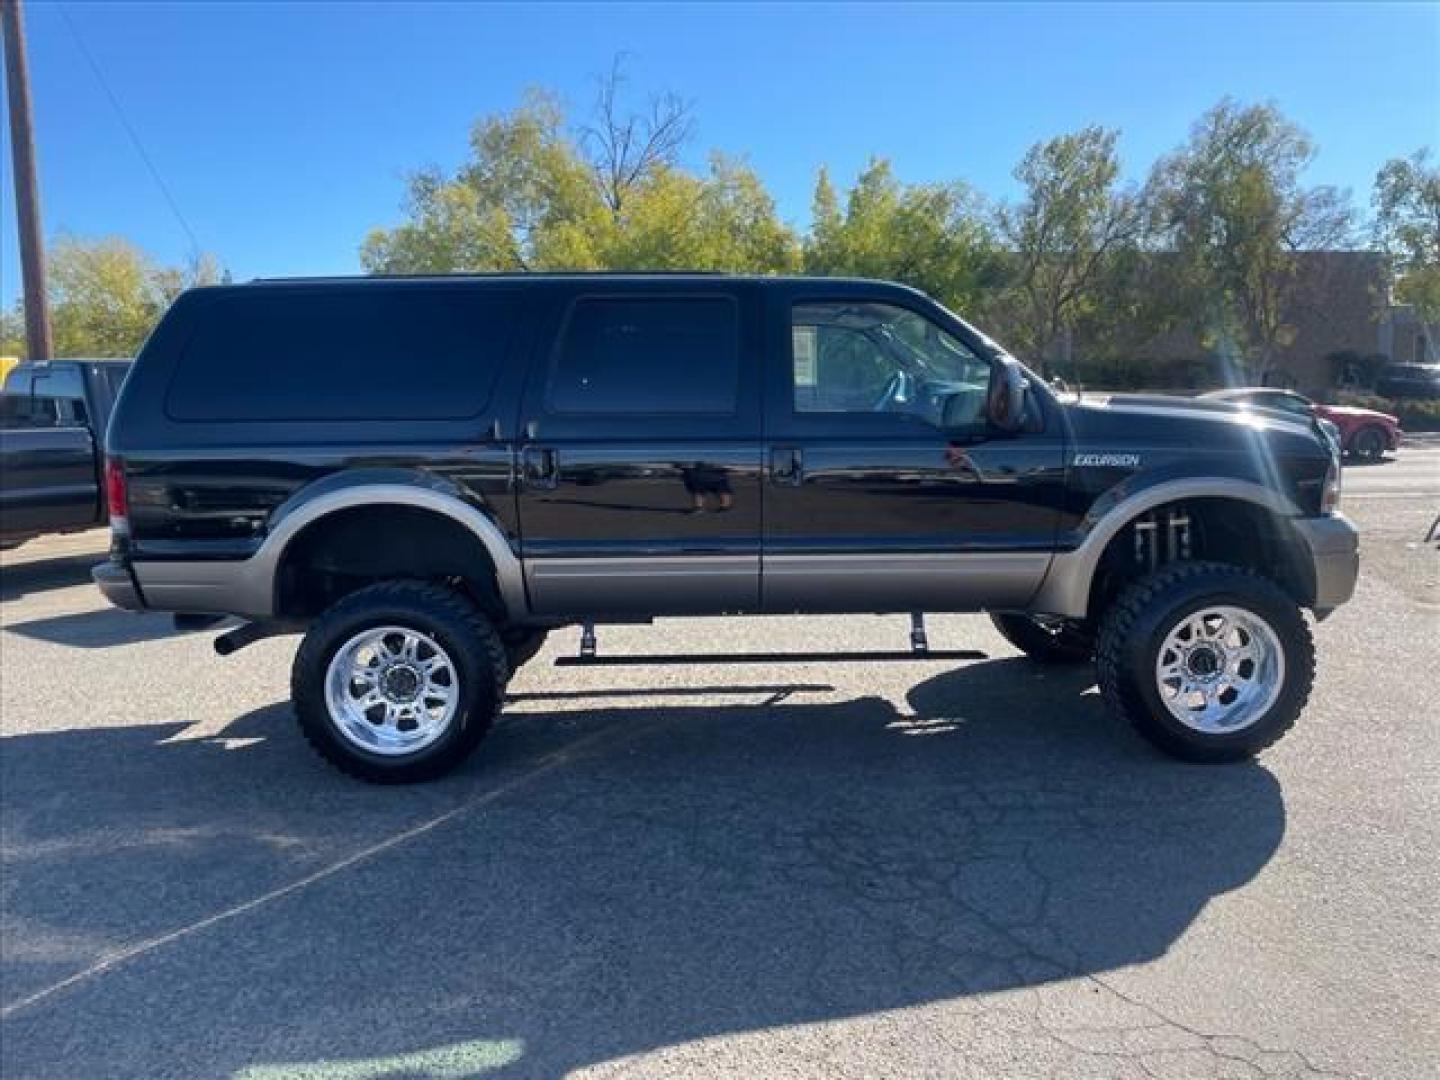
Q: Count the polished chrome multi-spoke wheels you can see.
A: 2